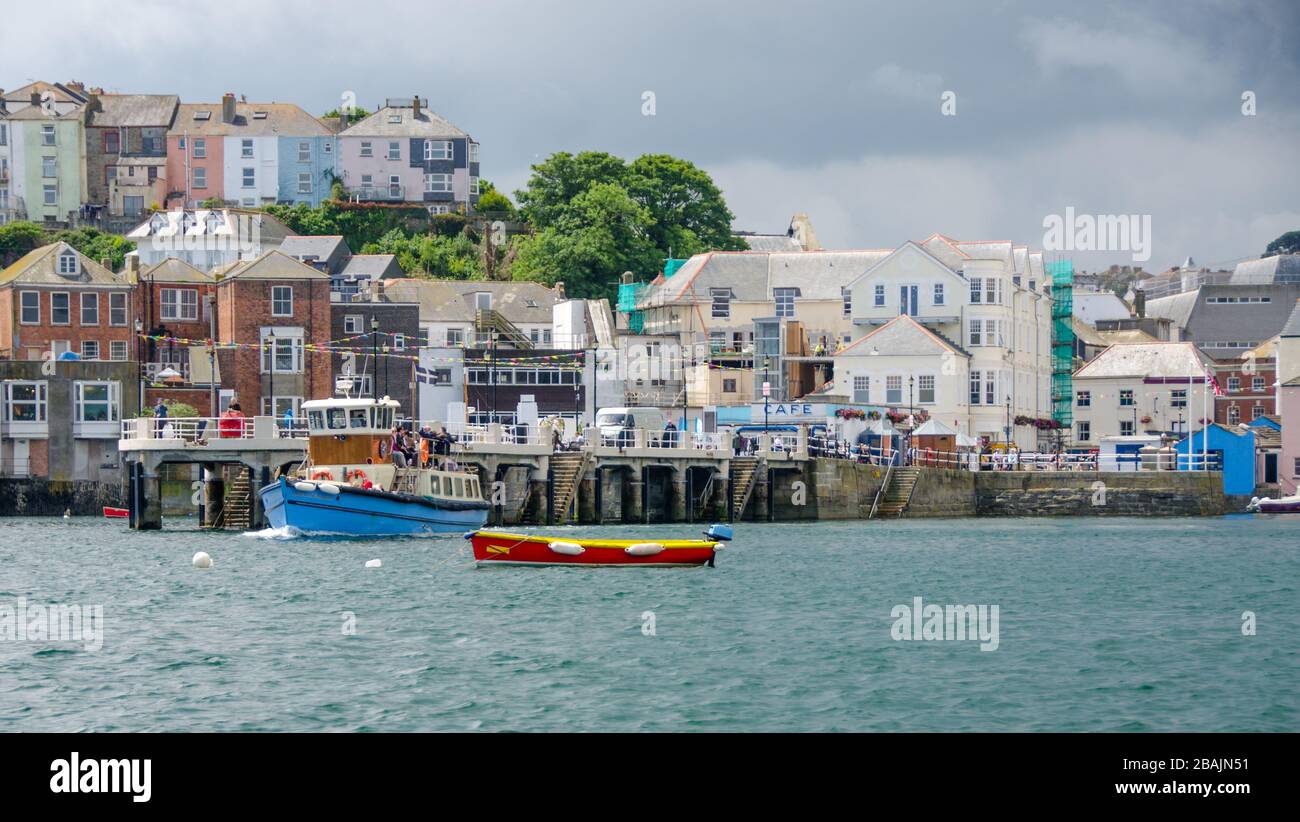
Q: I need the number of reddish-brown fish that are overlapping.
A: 0